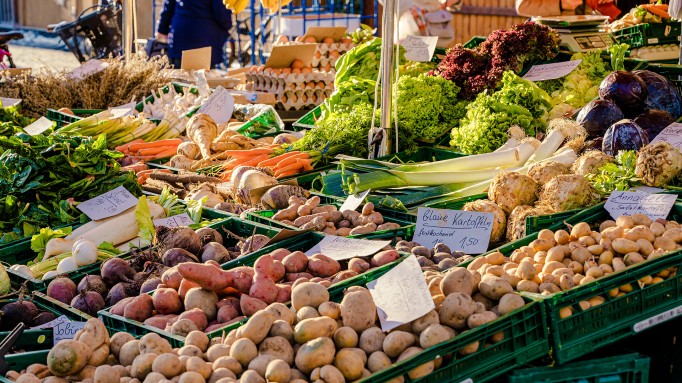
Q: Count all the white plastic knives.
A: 0